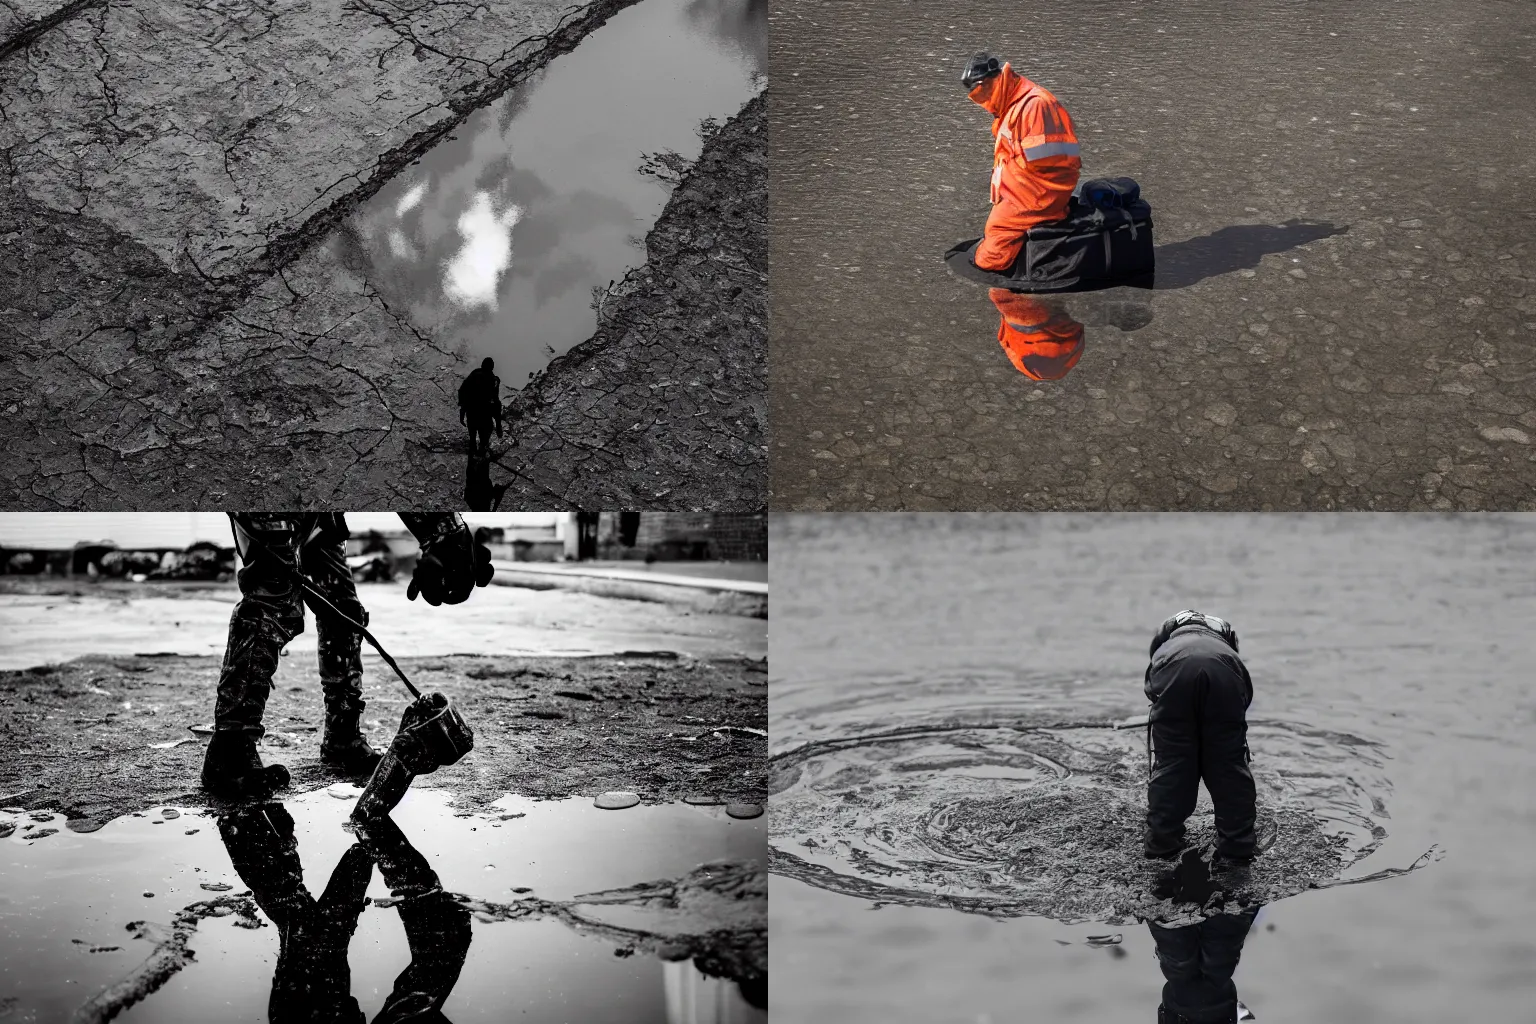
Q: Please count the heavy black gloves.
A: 1